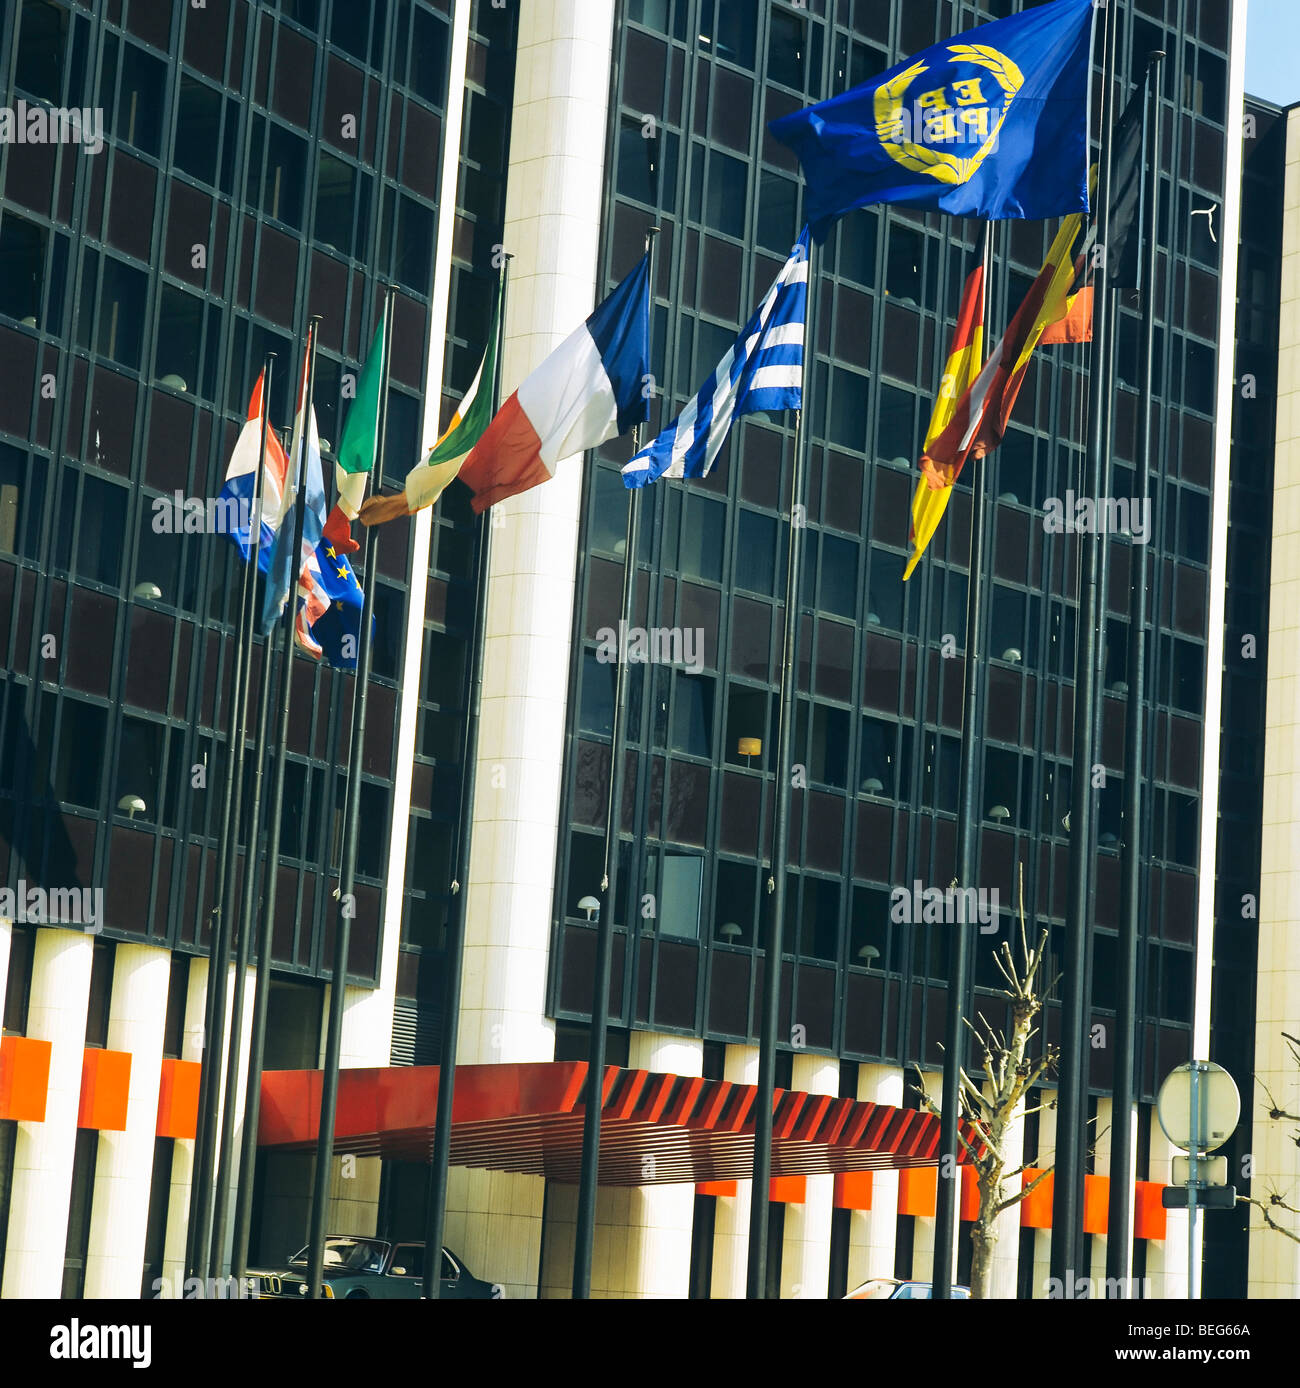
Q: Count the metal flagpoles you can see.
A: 12